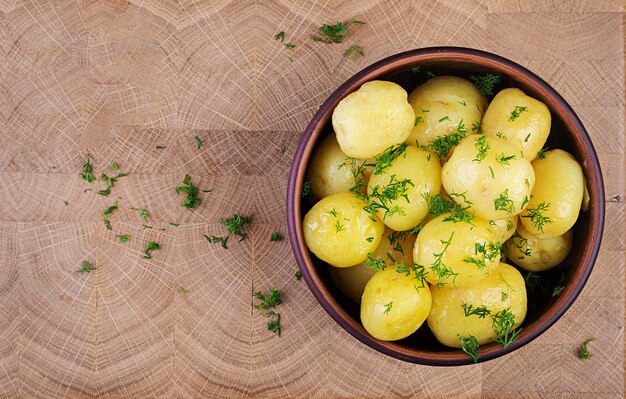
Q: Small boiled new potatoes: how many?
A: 14